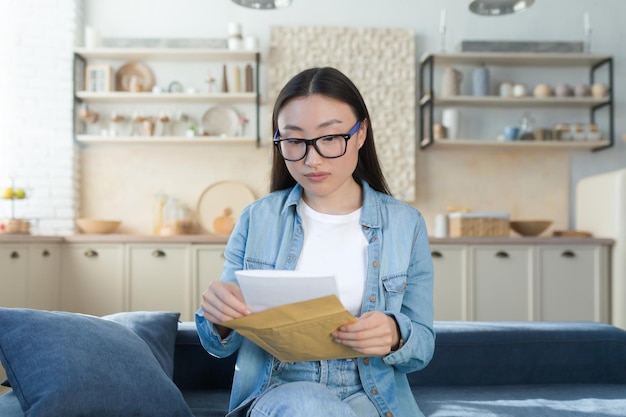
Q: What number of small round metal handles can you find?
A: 7